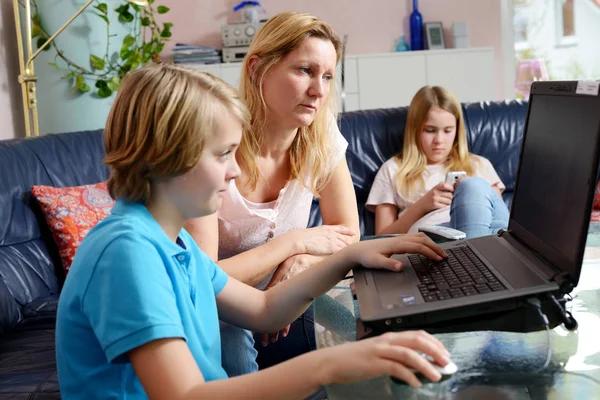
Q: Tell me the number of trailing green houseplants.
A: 1